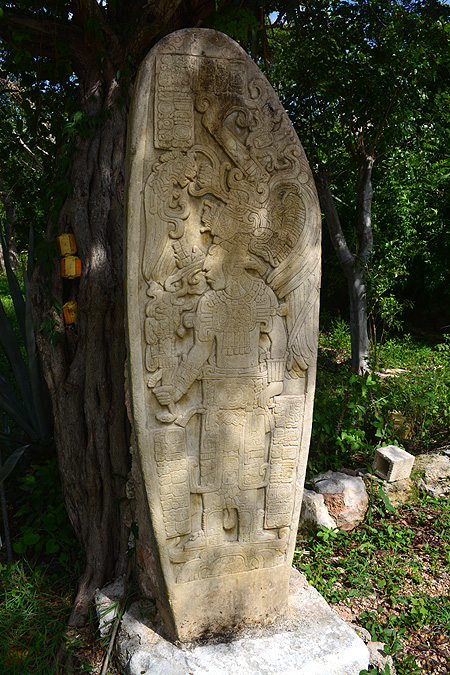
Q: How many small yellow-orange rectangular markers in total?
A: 3